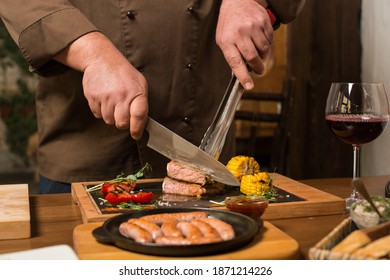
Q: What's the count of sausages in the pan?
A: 8